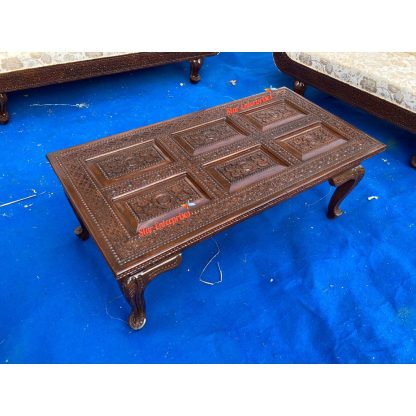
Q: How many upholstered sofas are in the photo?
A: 2